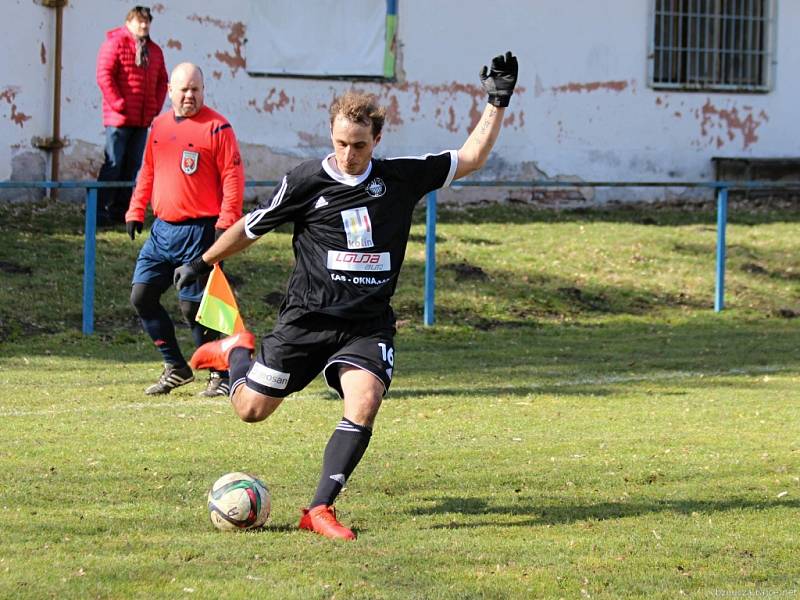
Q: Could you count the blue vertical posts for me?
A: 3